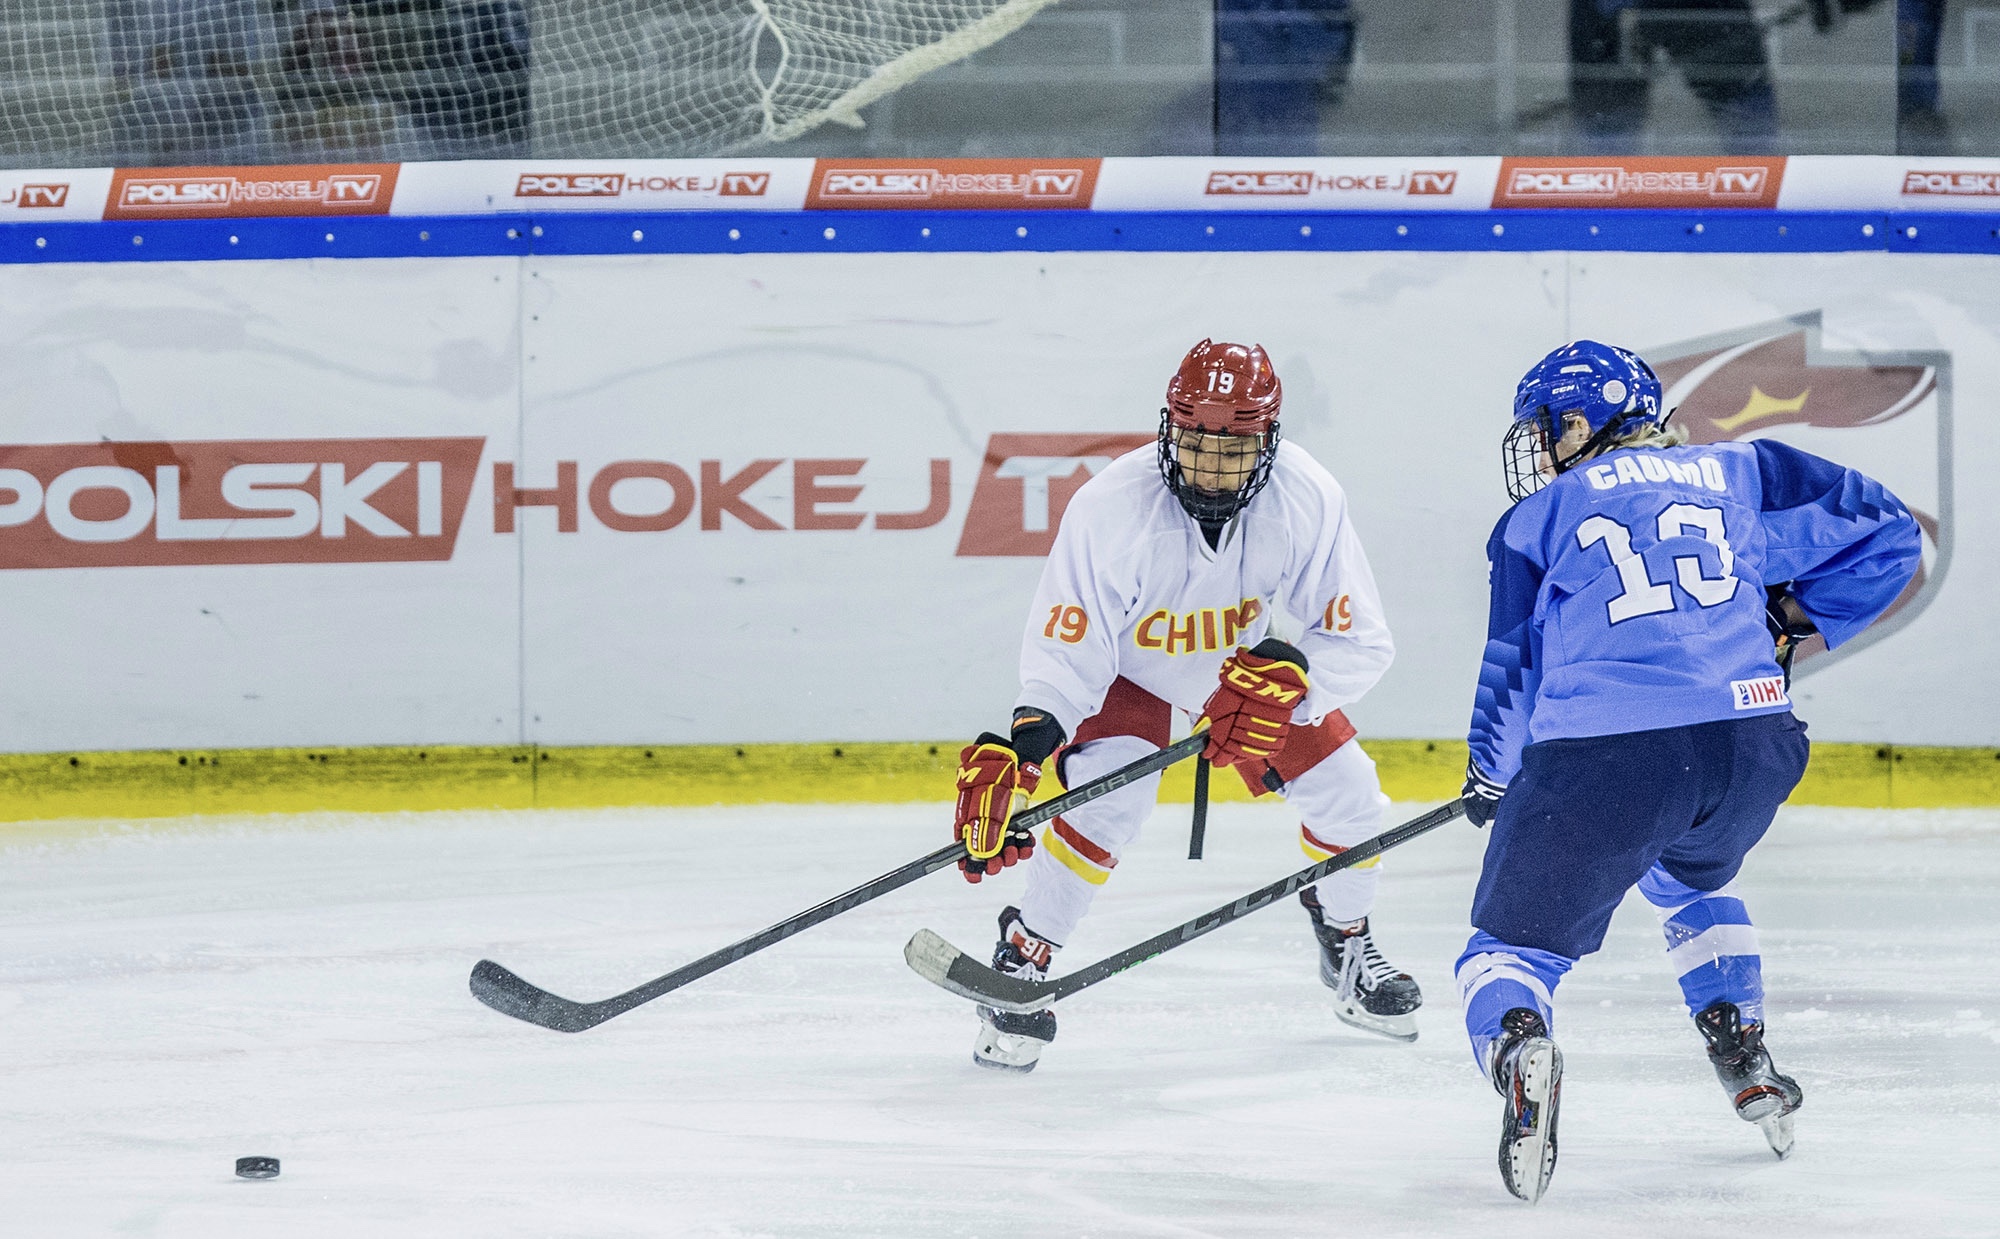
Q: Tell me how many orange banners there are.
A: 3